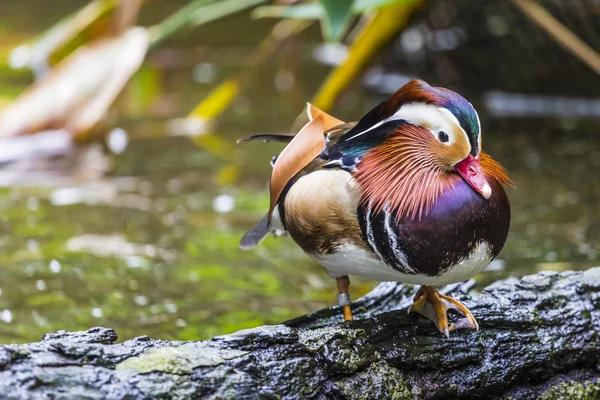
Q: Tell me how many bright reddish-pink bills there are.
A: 1